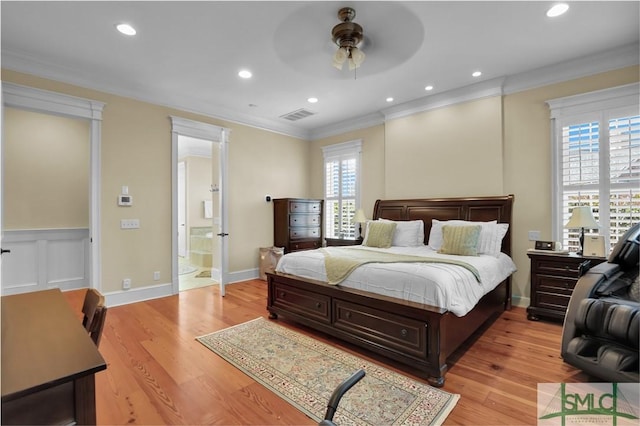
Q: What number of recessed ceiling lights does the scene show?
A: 7